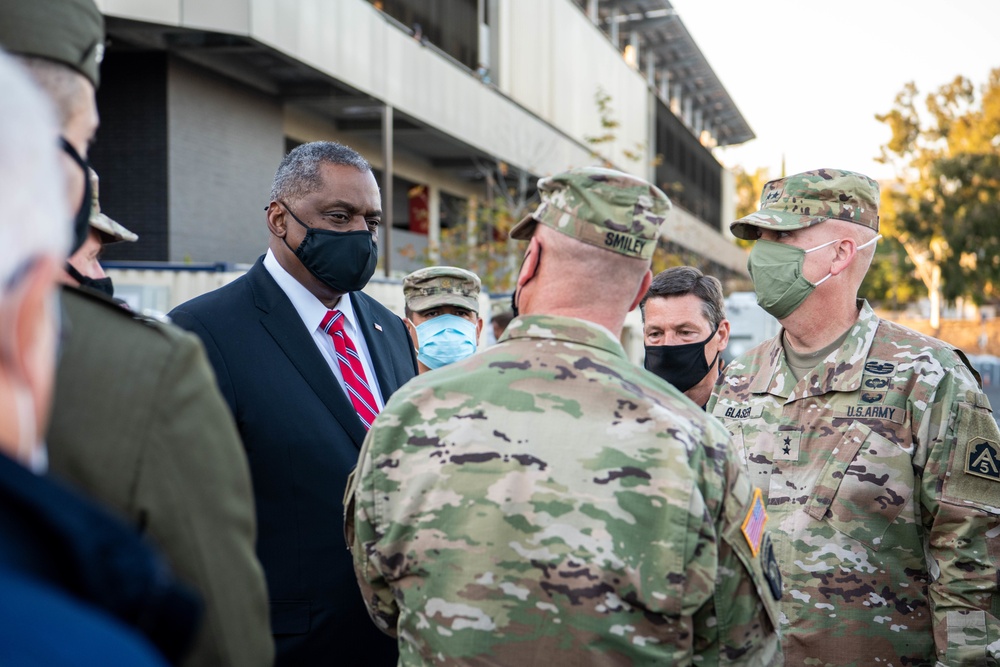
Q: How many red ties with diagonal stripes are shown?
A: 1